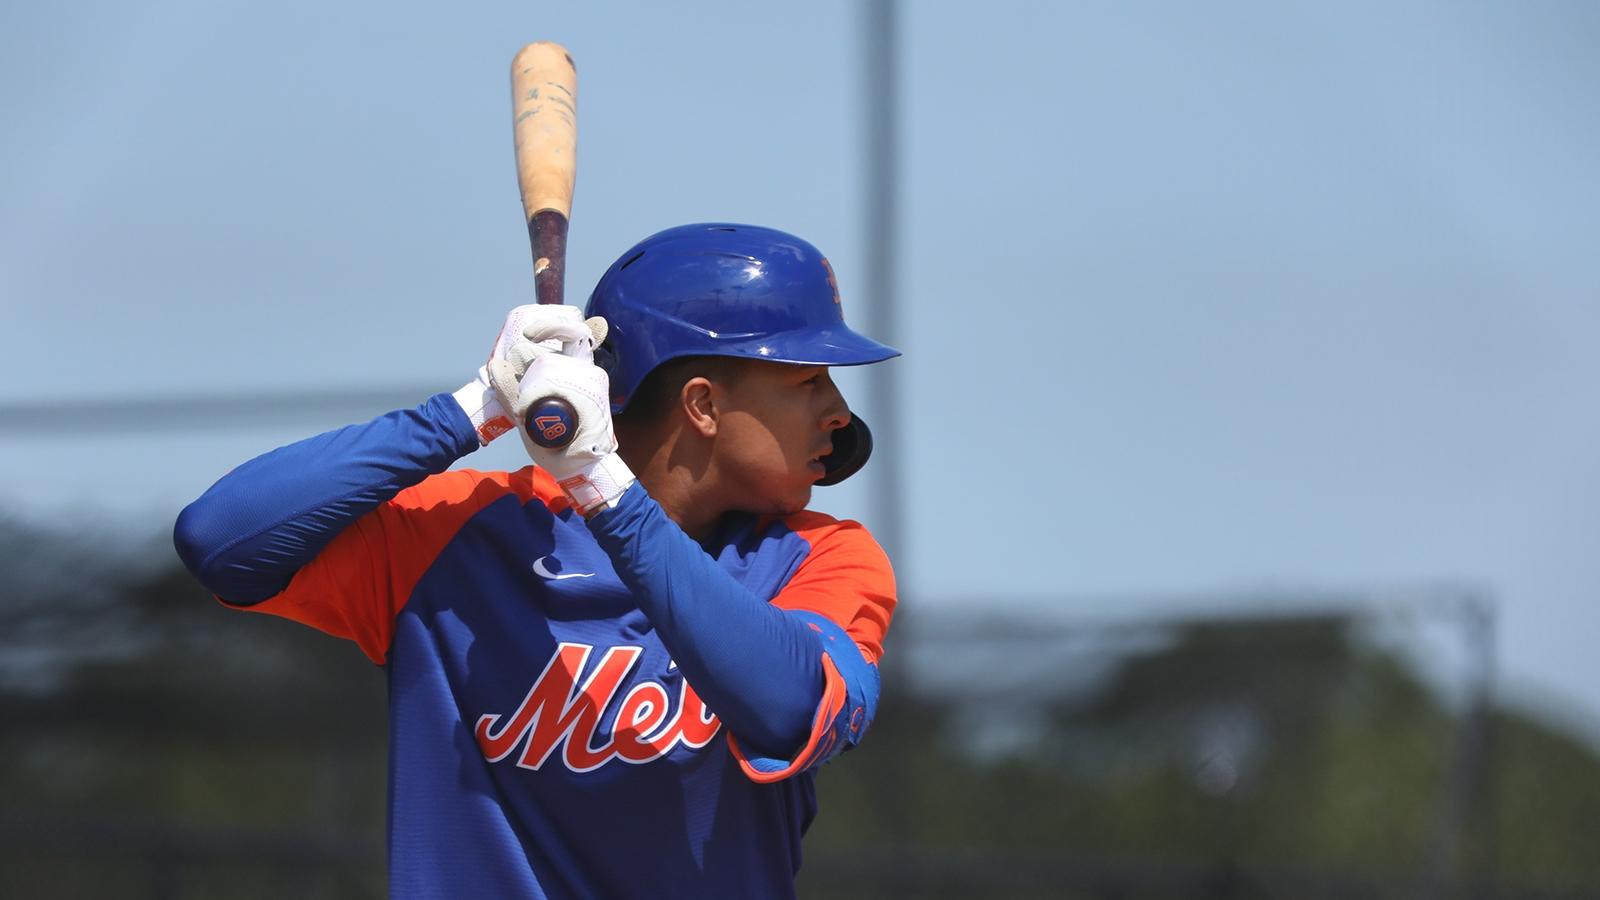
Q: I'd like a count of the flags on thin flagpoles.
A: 0